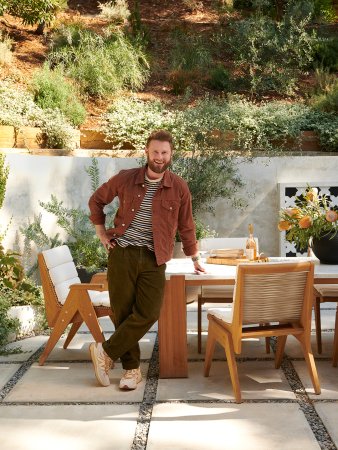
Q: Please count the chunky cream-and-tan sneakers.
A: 2